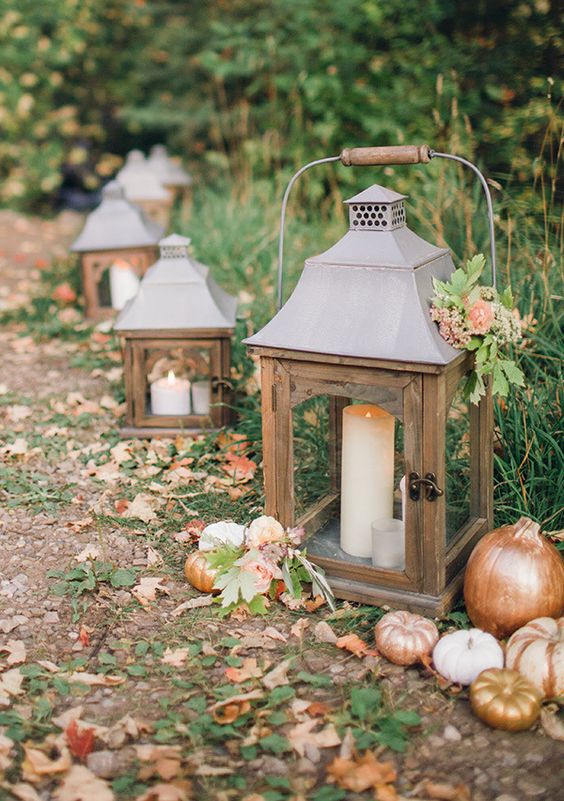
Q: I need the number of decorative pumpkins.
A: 7